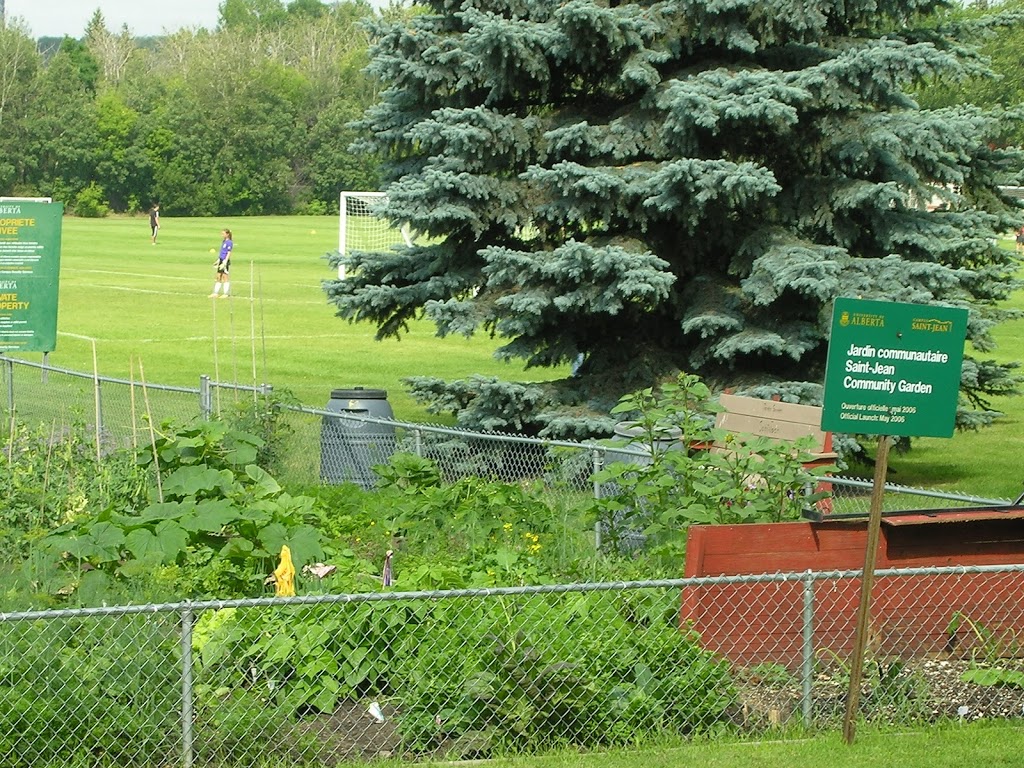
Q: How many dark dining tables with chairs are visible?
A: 0